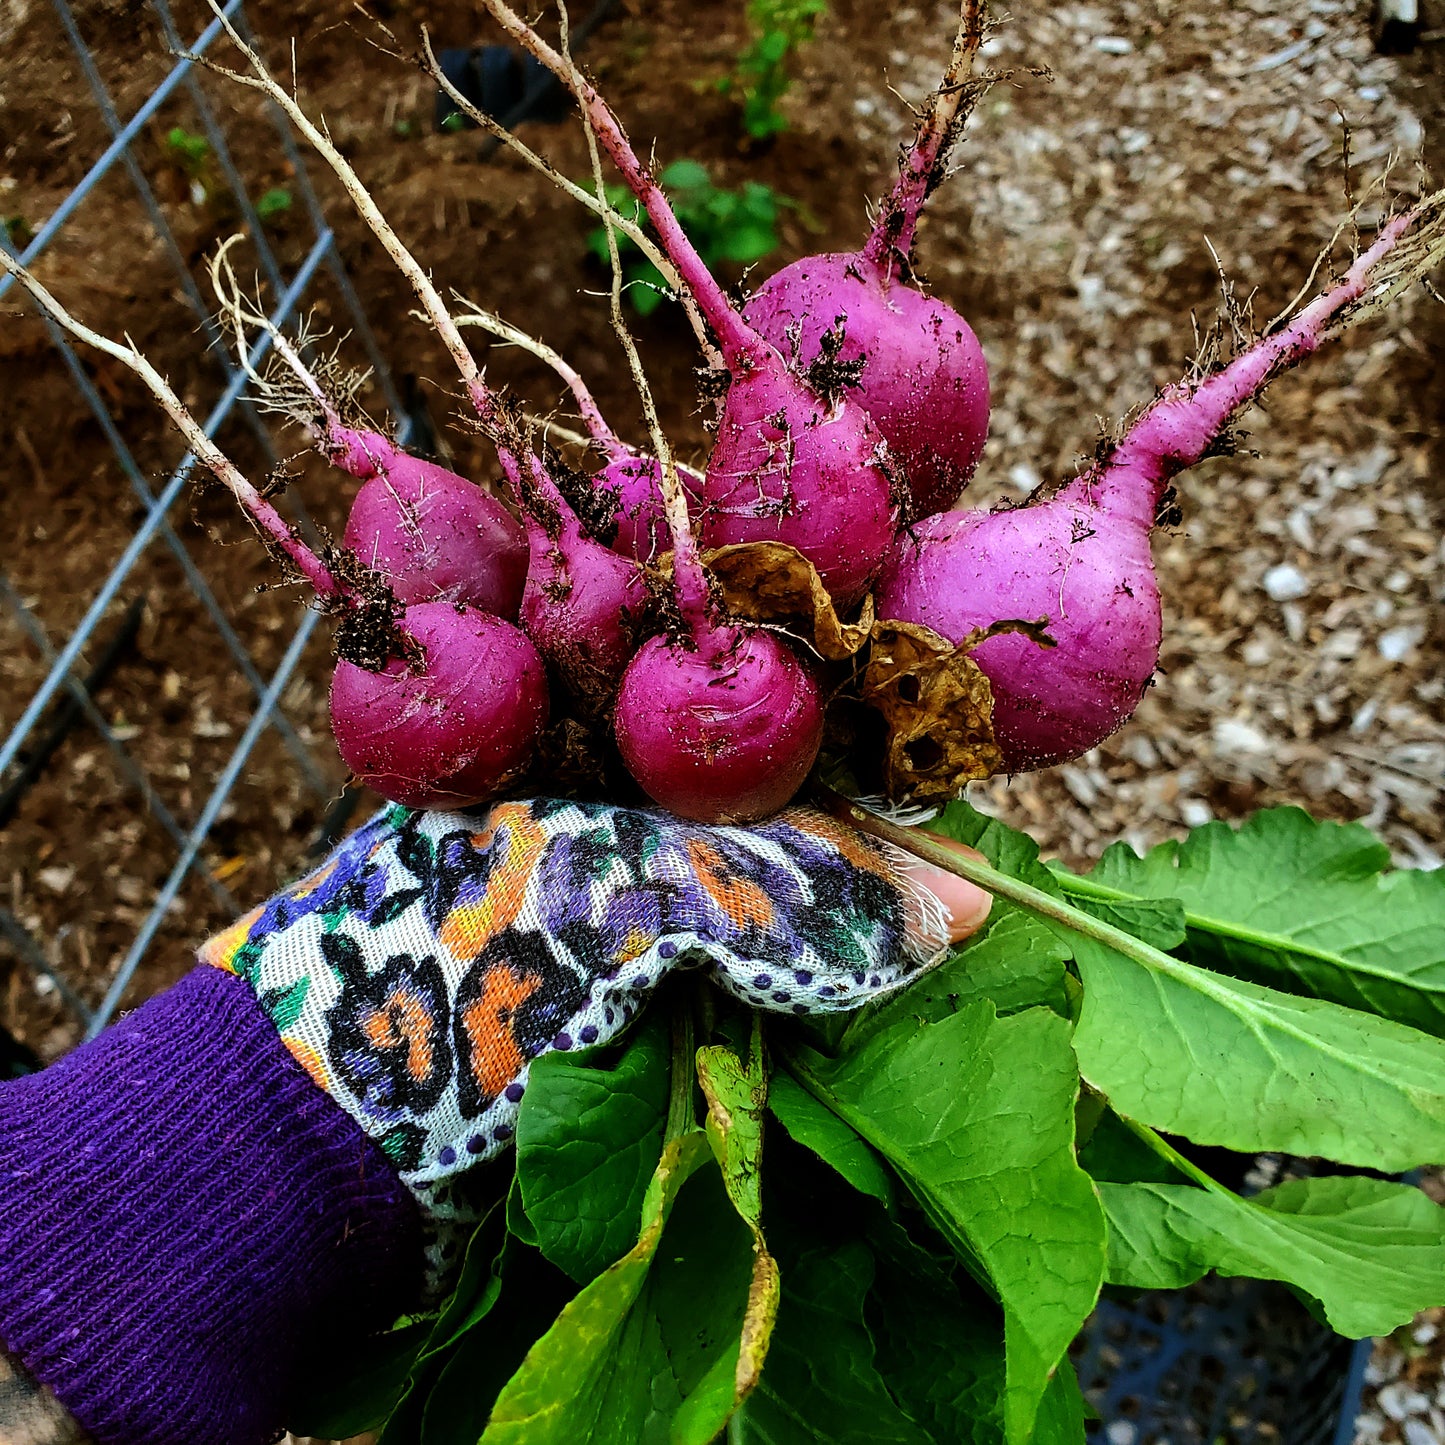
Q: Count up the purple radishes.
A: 8